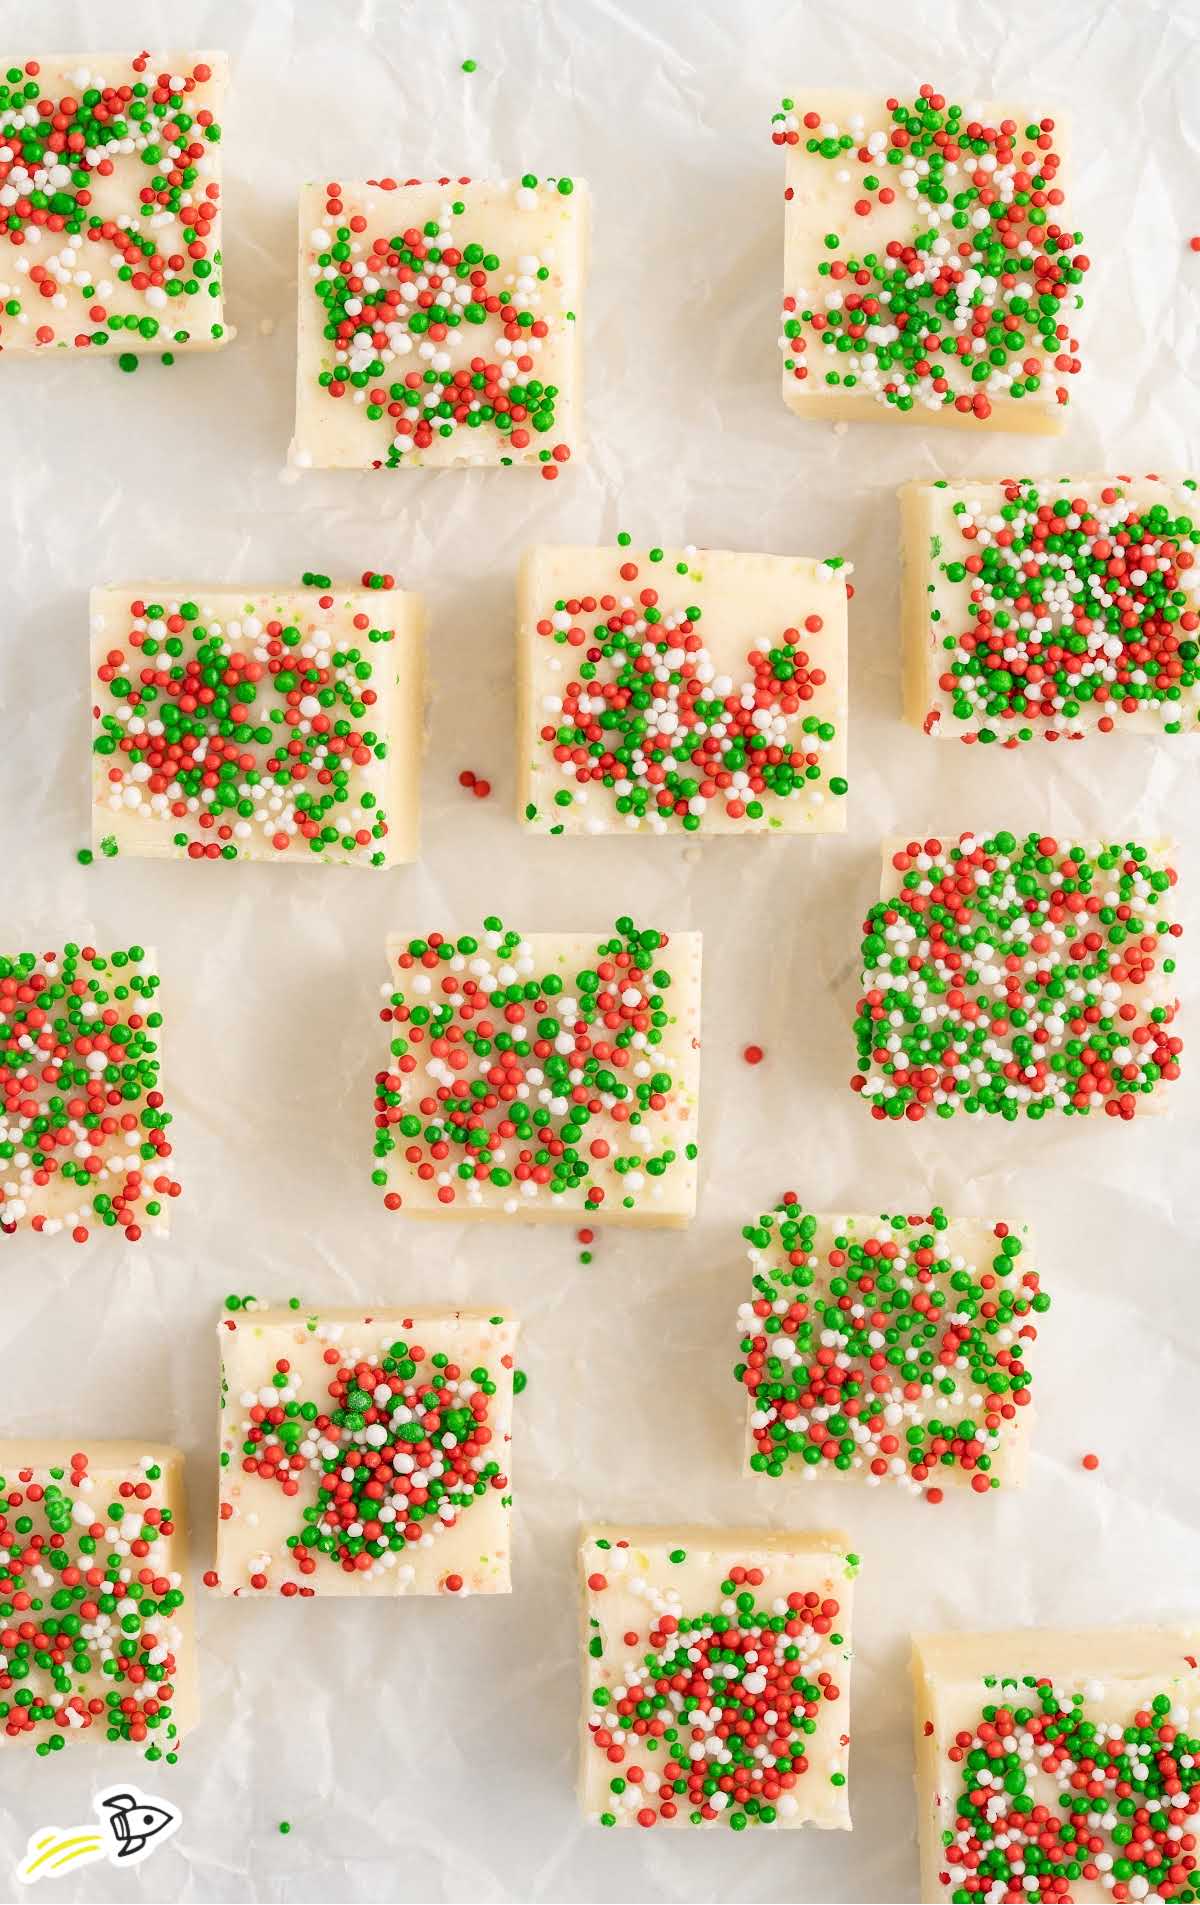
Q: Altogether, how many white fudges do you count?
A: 14